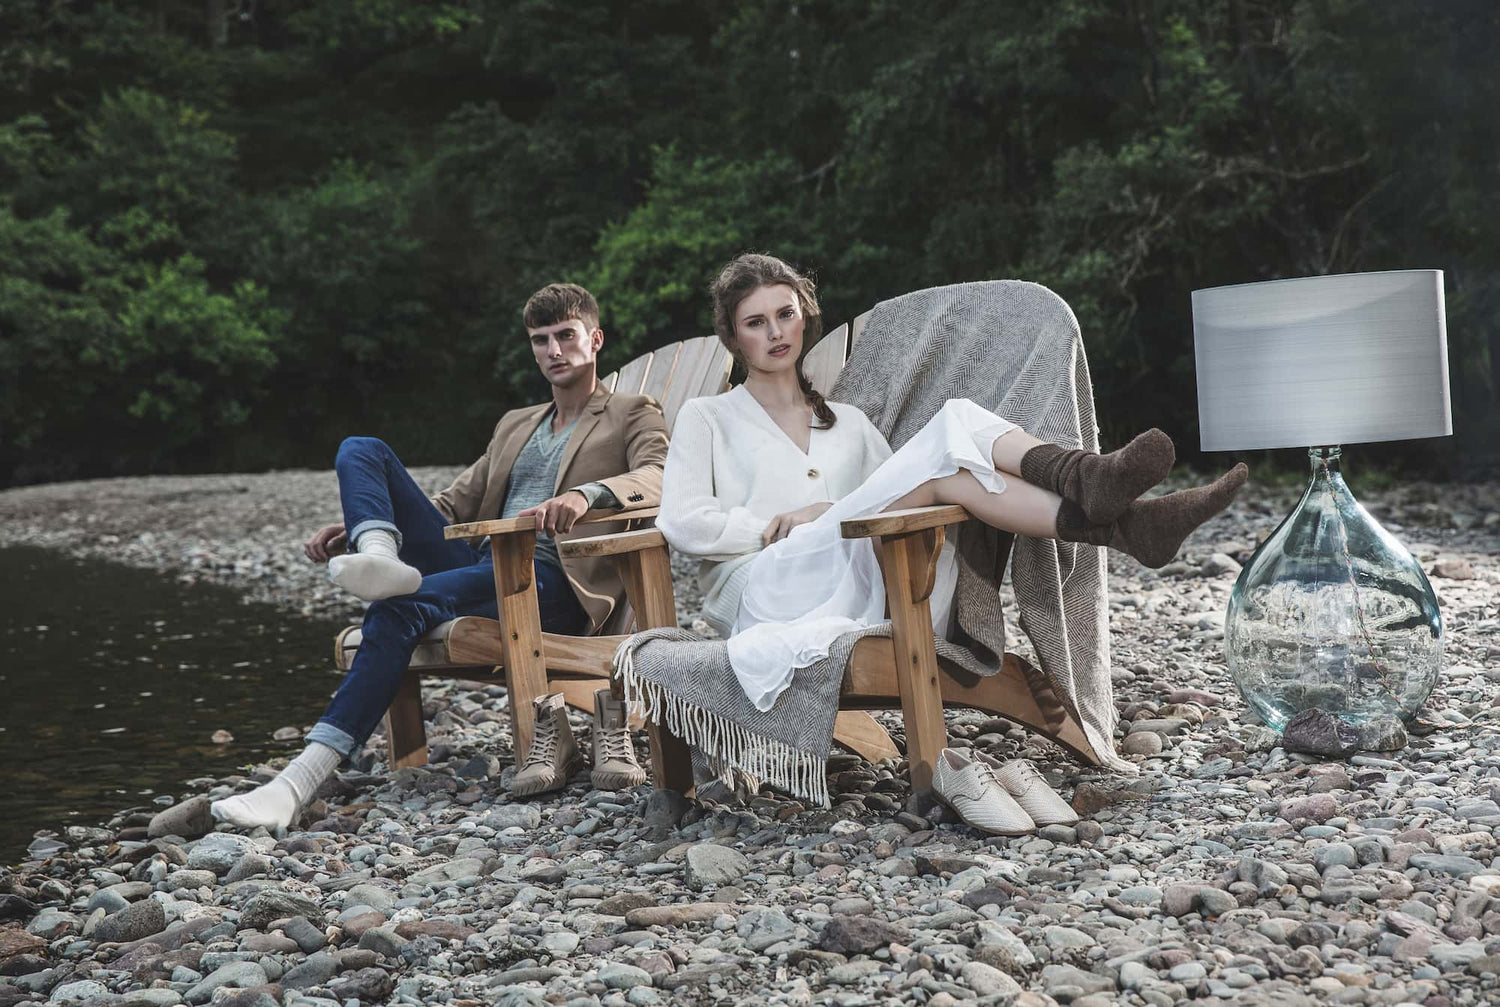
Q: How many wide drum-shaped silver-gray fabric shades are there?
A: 1